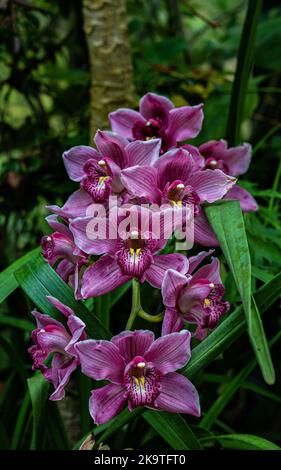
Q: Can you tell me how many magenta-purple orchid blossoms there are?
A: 9